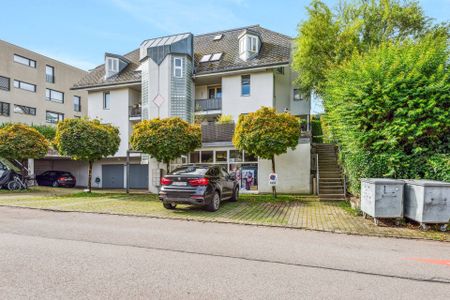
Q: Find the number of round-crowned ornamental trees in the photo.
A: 4